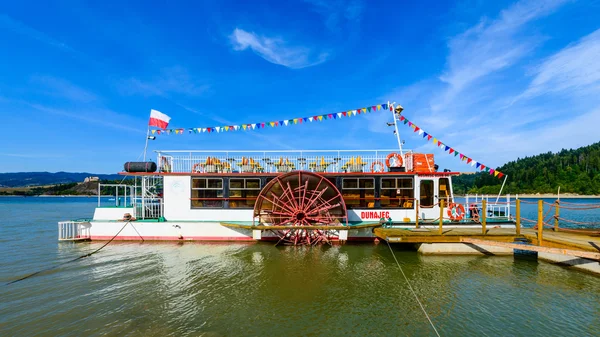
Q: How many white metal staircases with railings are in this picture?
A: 1